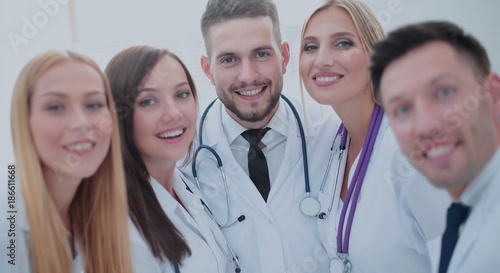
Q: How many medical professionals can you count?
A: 5